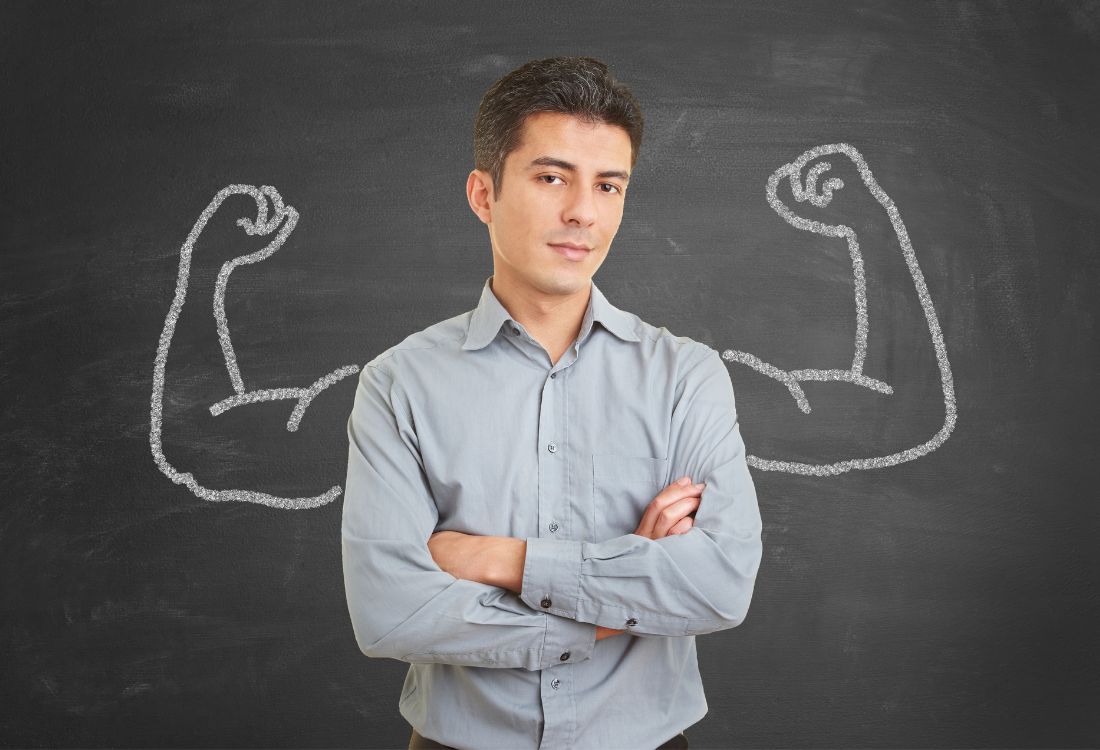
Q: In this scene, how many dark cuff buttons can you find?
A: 3